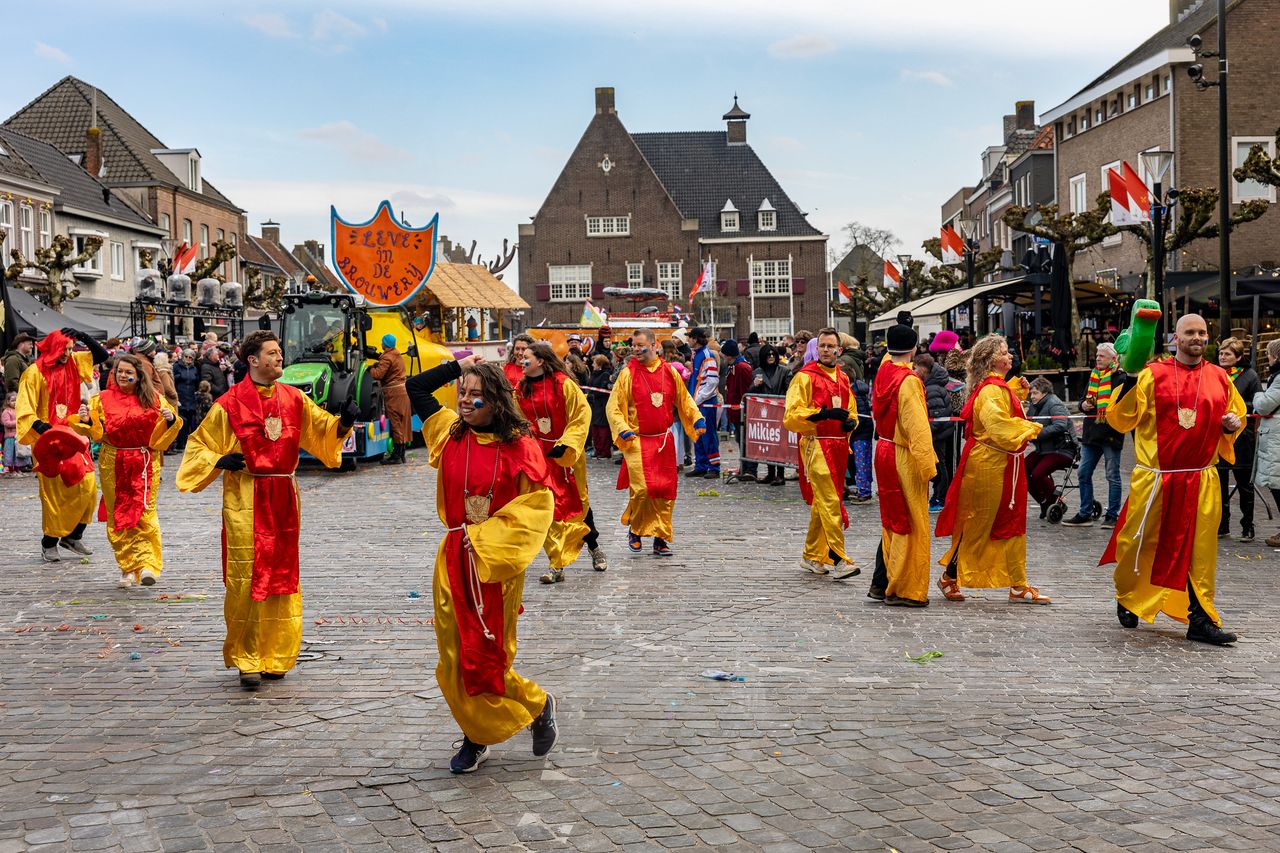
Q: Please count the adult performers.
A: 11